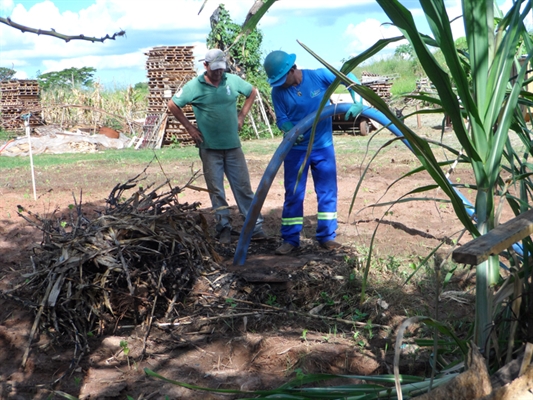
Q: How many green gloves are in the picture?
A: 2